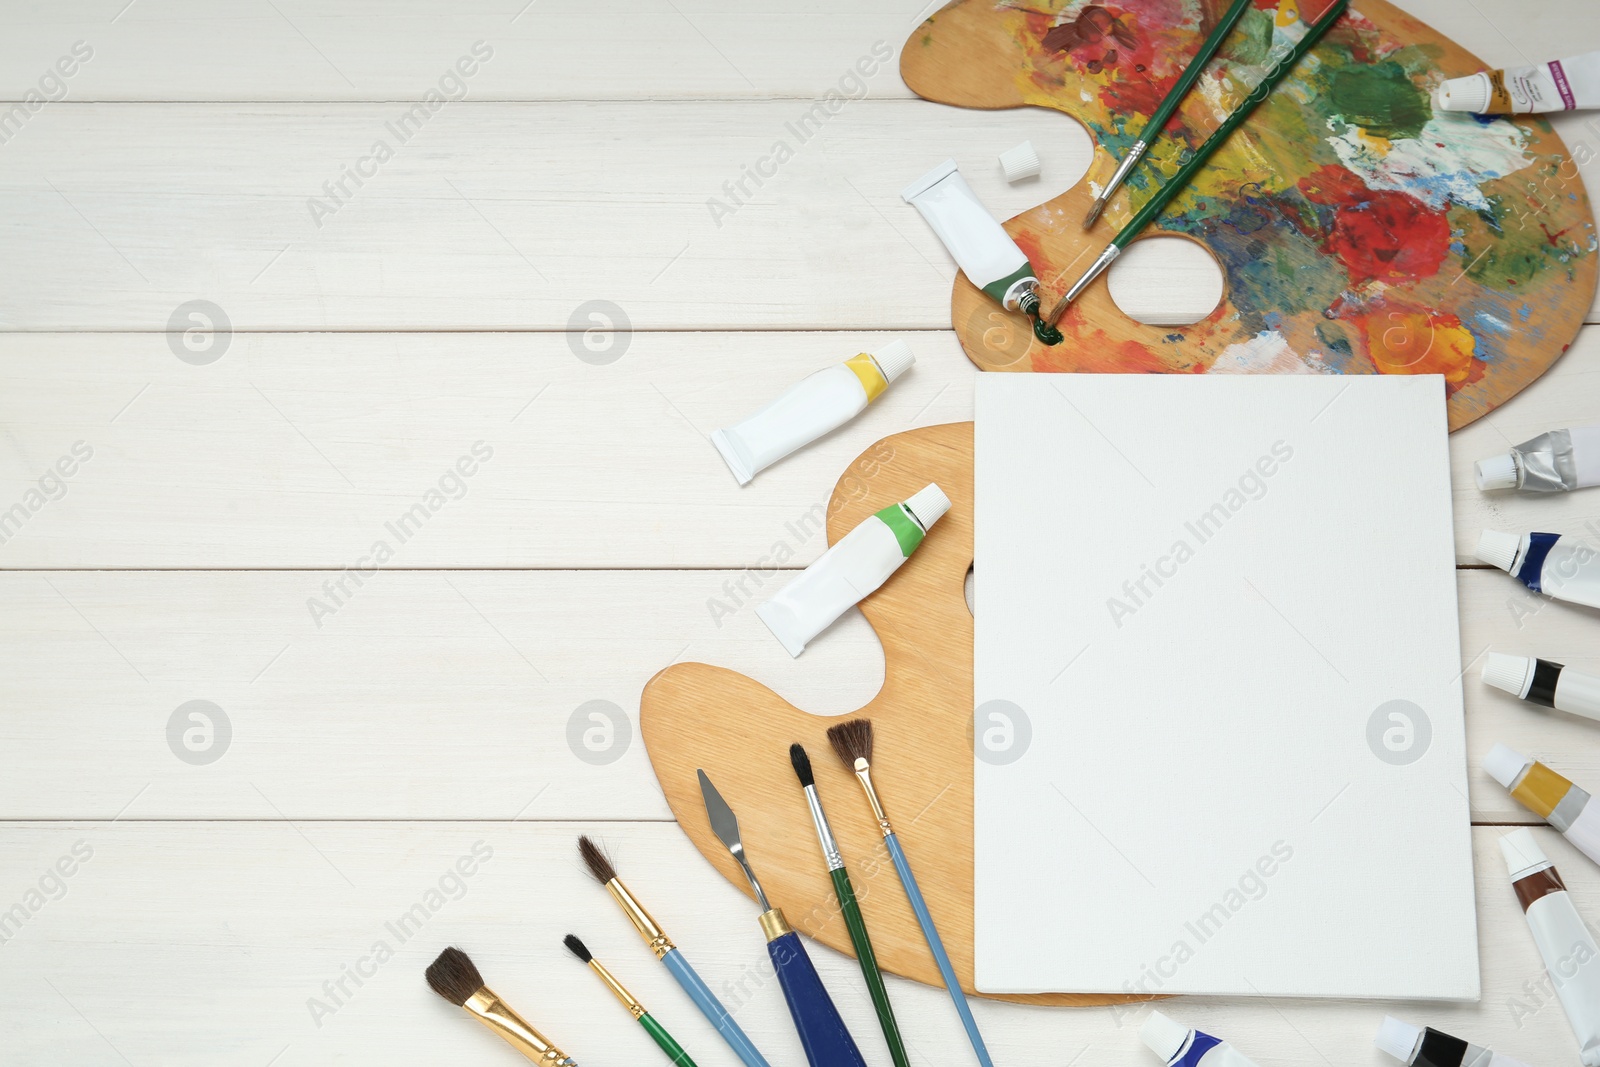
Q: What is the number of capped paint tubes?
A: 10